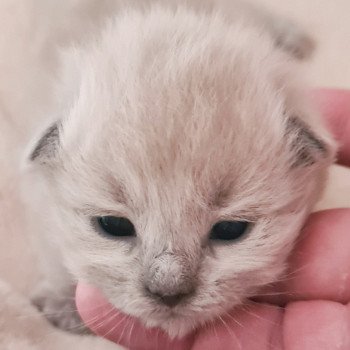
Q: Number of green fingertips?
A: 0